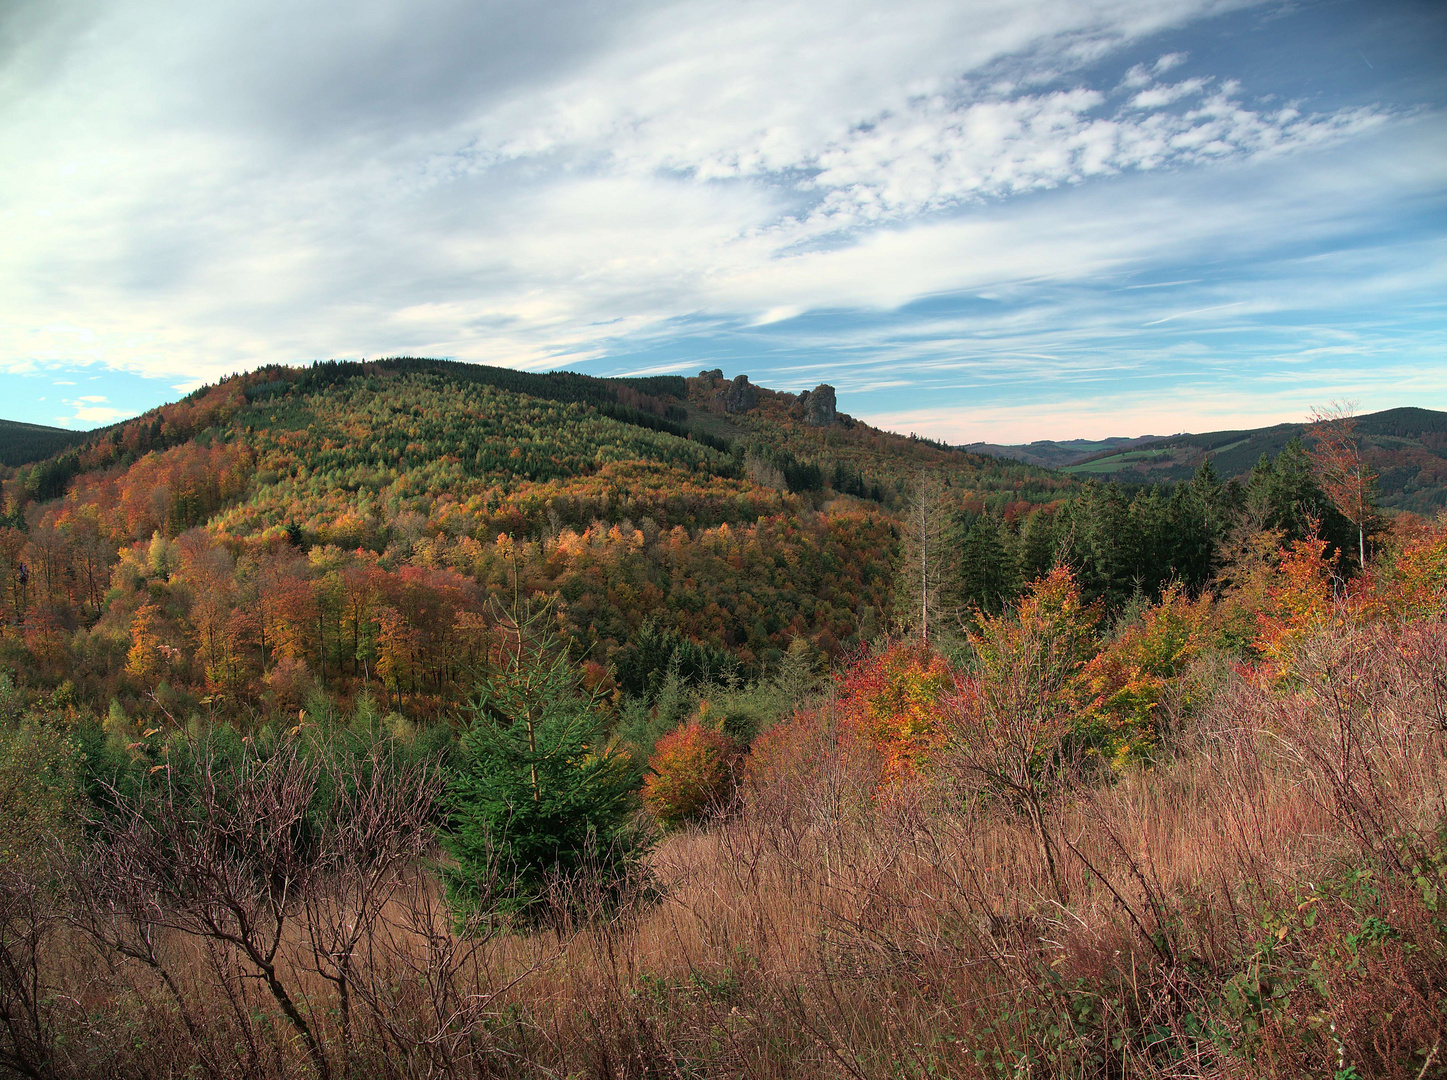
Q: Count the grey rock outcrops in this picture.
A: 3